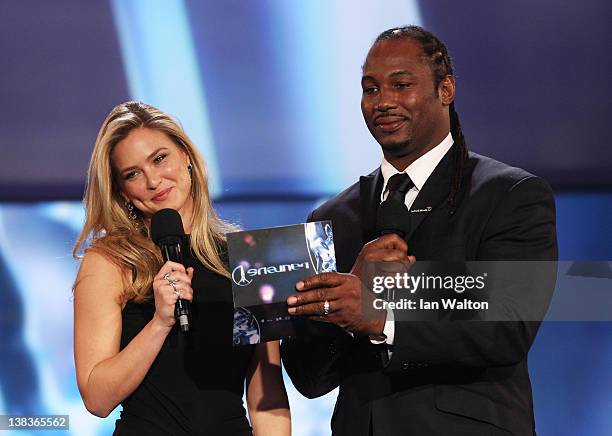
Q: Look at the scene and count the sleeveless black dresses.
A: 1